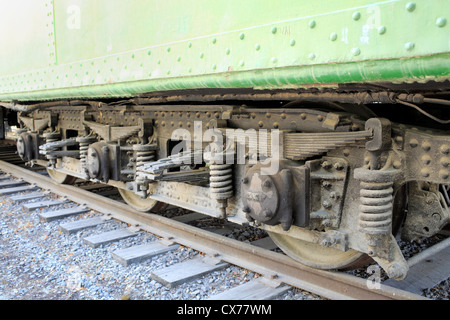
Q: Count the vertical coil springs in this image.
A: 5